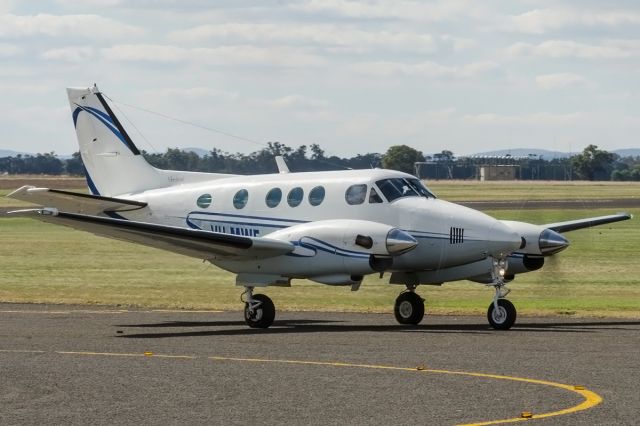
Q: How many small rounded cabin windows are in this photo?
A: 5